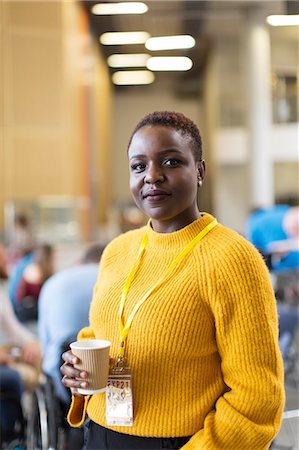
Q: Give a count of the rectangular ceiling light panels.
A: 7